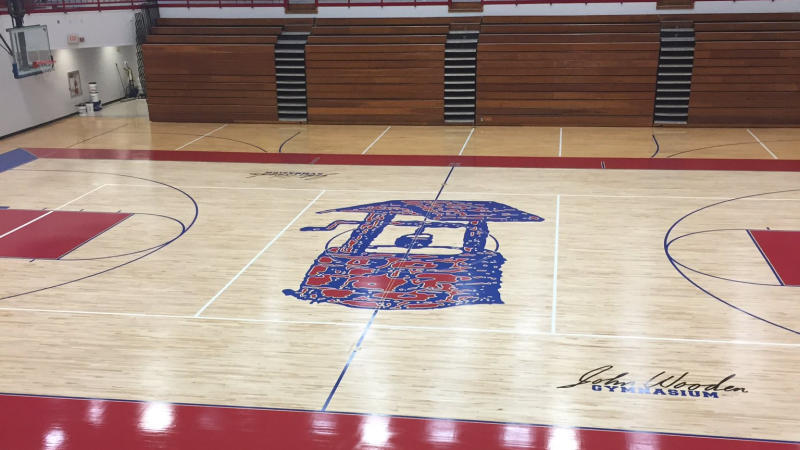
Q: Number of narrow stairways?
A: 3